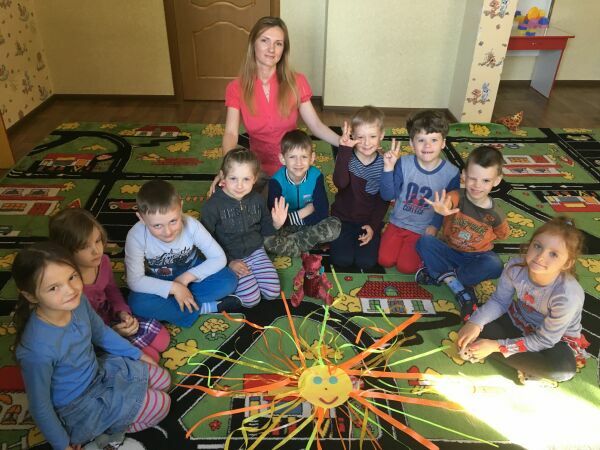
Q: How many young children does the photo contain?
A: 9